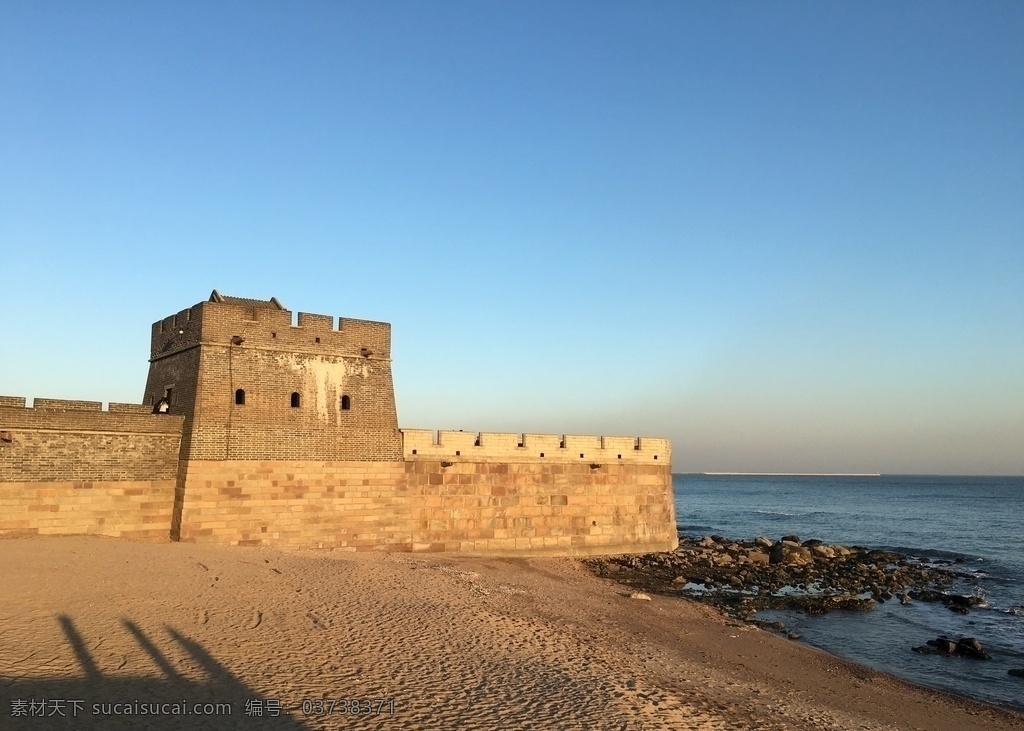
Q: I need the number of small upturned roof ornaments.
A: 2